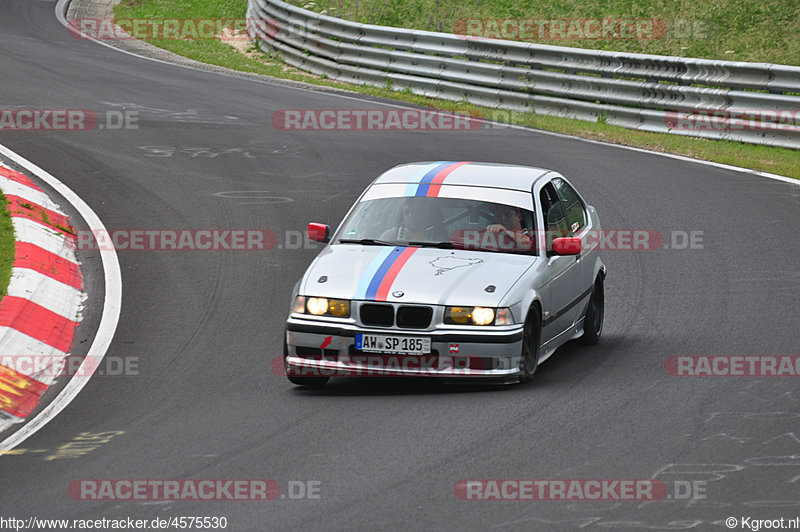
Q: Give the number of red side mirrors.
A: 2